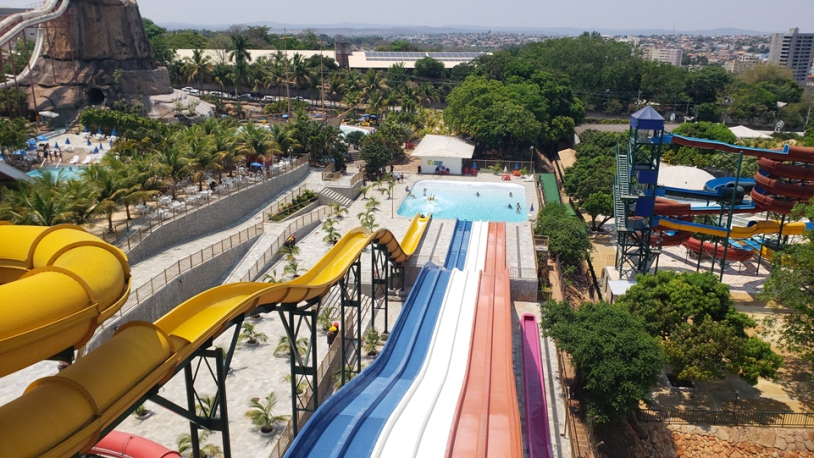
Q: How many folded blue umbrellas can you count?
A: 12